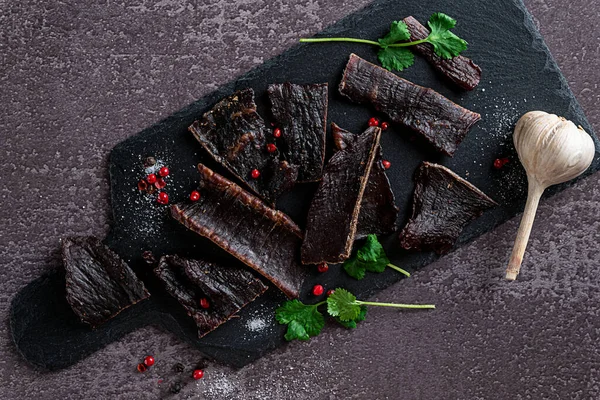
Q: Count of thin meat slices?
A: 10